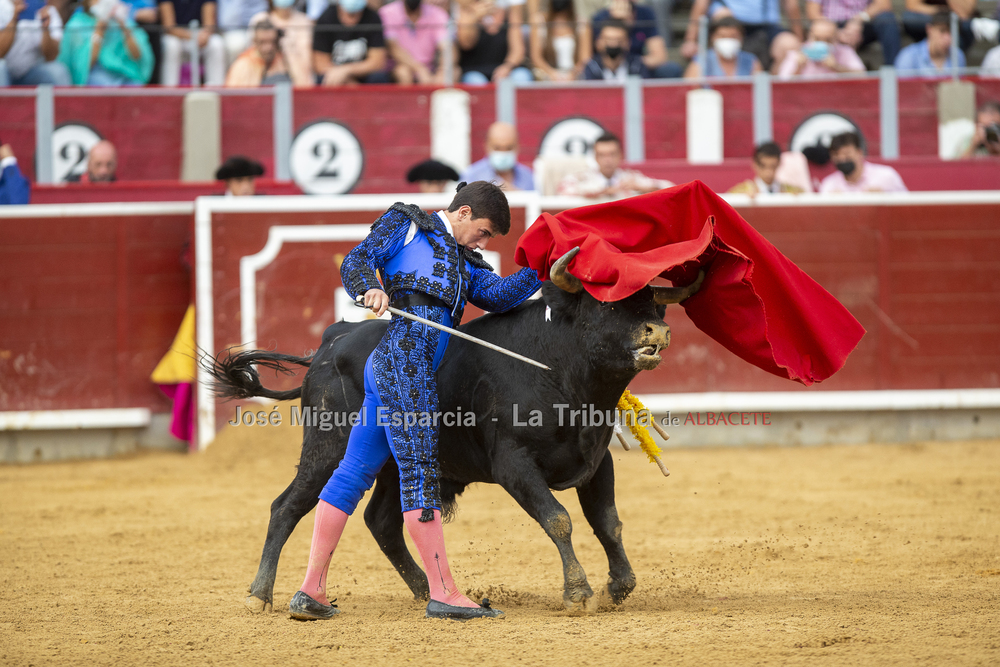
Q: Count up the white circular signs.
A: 4